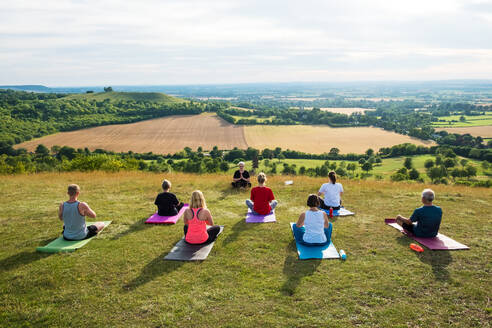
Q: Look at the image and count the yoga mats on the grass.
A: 7